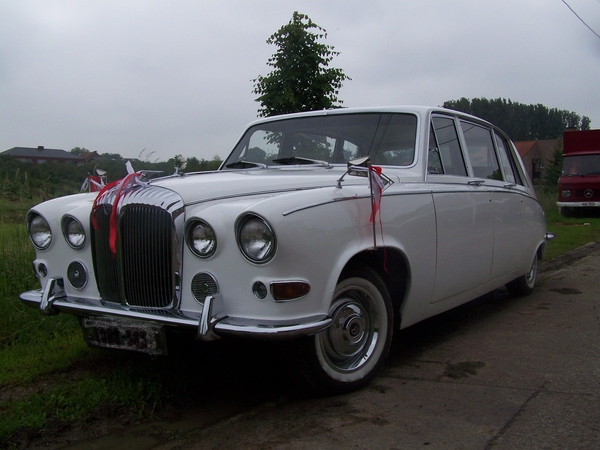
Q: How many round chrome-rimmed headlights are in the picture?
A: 4